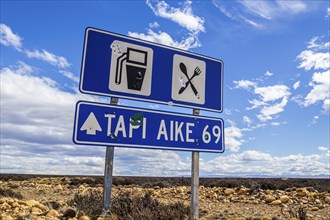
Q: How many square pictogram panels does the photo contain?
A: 2